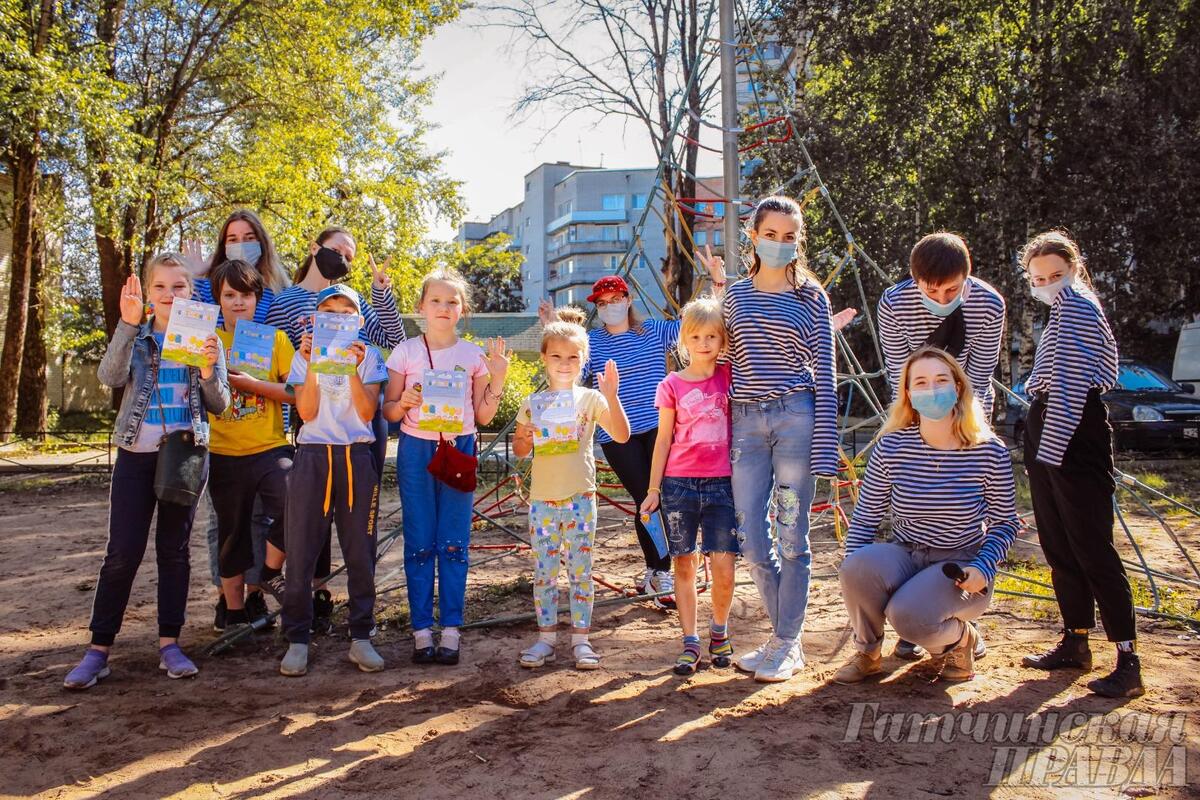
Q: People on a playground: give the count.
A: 13